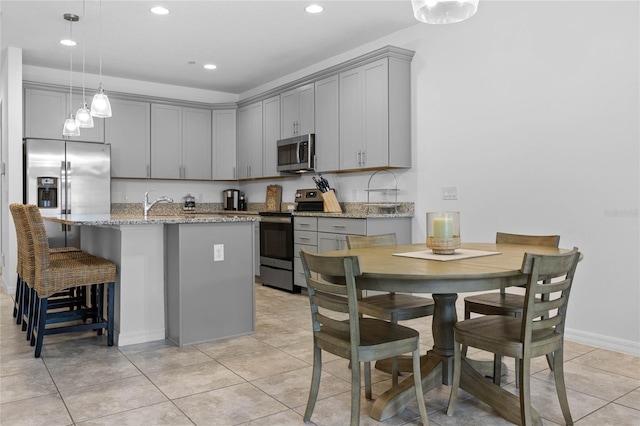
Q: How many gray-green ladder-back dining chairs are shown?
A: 4